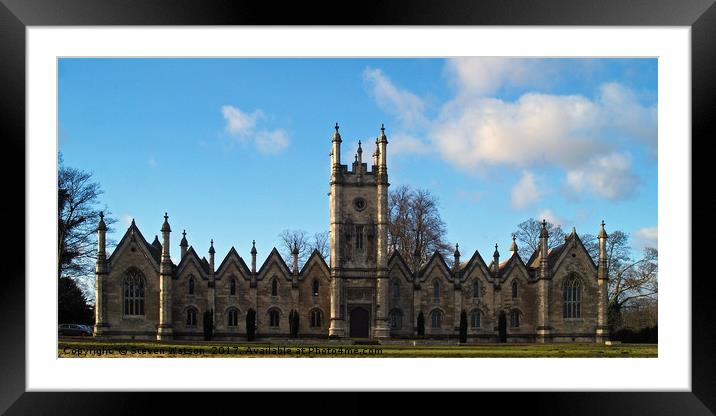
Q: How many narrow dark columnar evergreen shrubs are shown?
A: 6